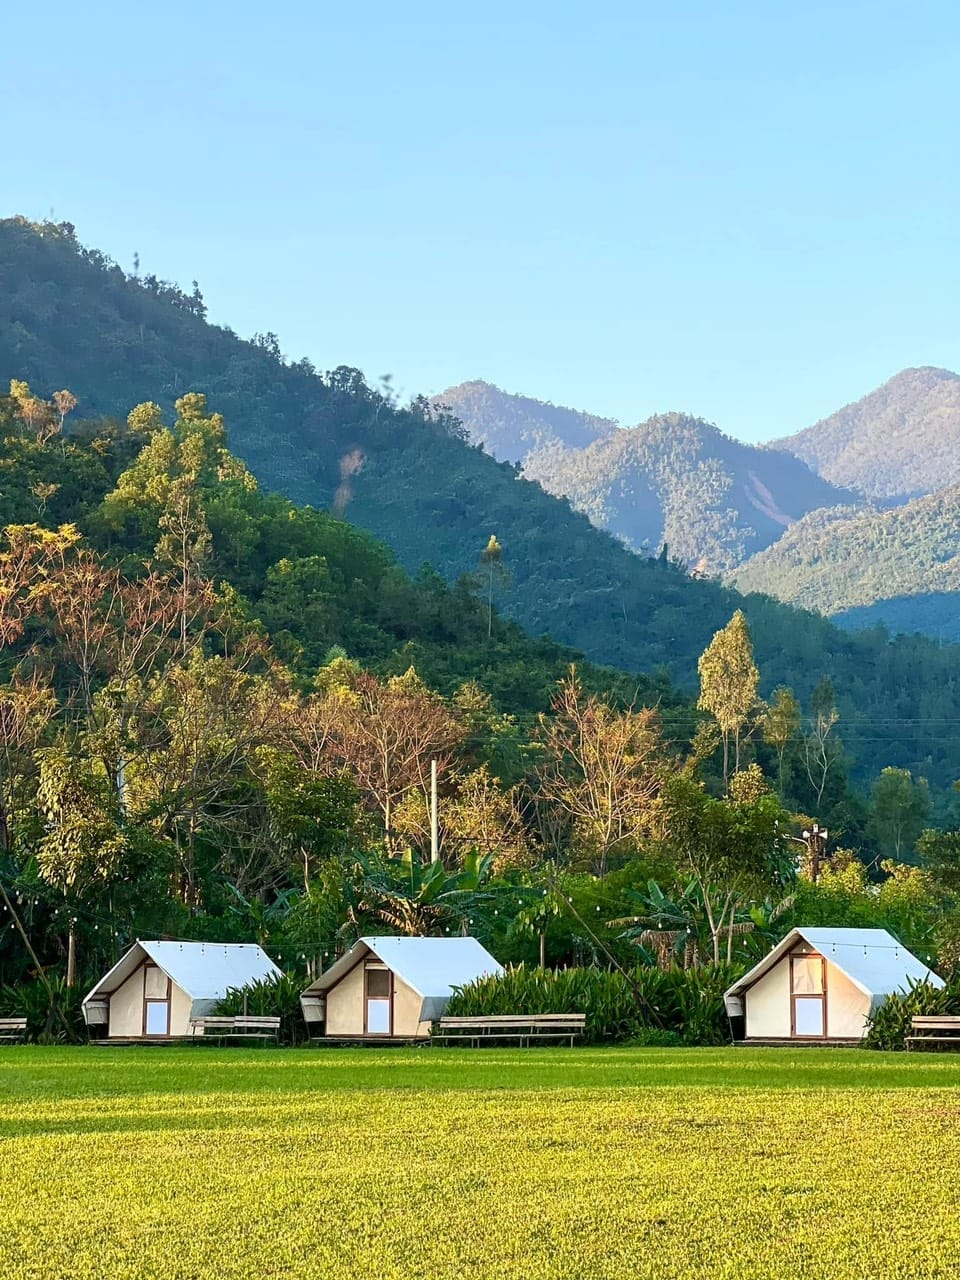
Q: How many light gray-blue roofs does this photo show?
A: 3